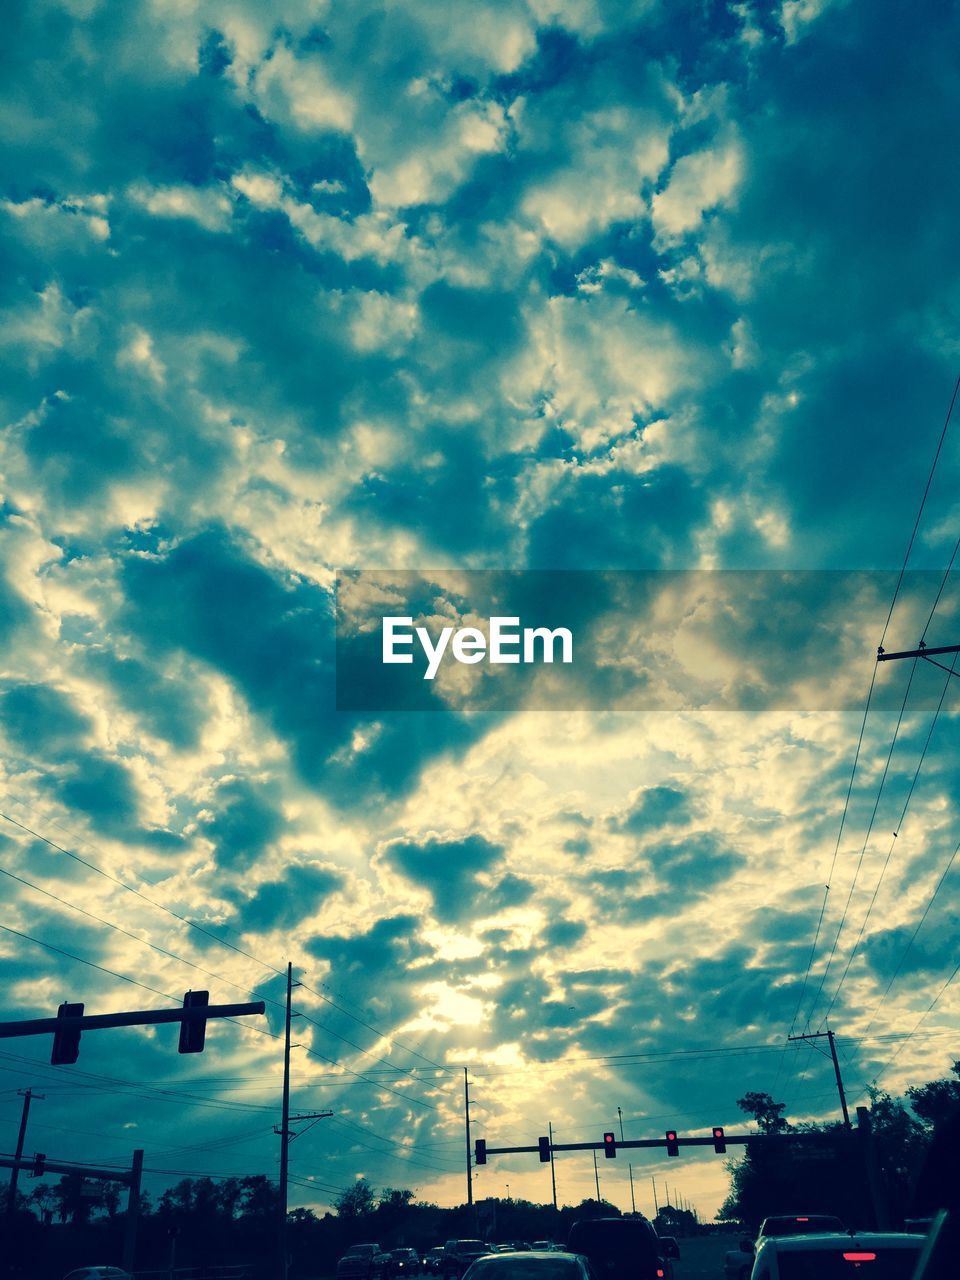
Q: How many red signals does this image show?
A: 3